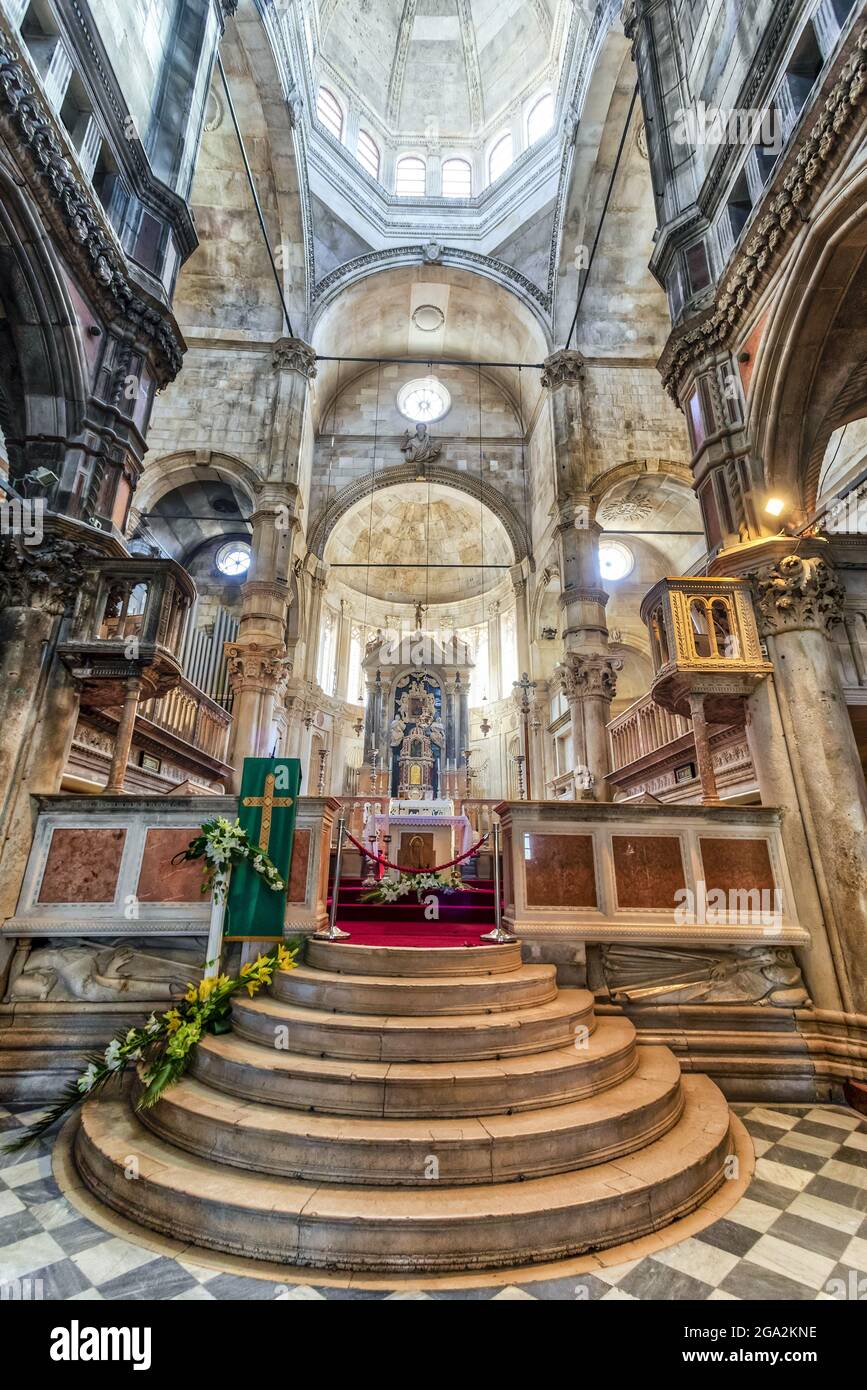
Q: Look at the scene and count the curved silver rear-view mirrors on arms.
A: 0